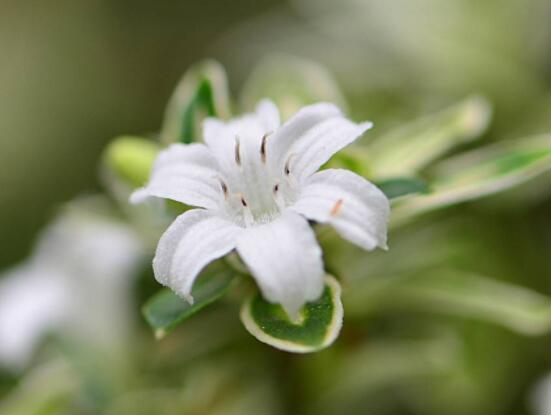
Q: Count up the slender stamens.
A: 6